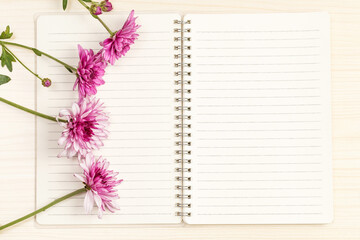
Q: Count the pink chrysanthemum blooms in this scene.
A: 4